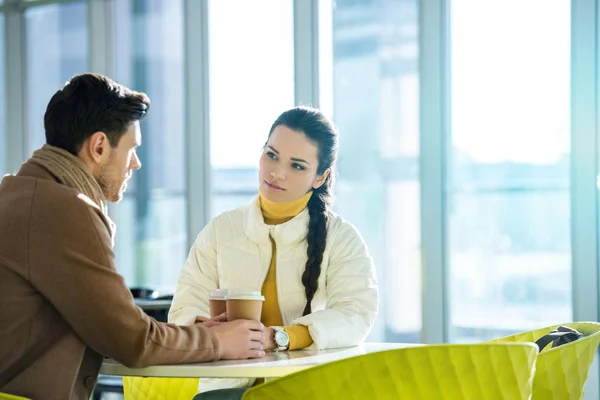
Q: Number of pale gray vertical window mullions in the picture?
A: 6